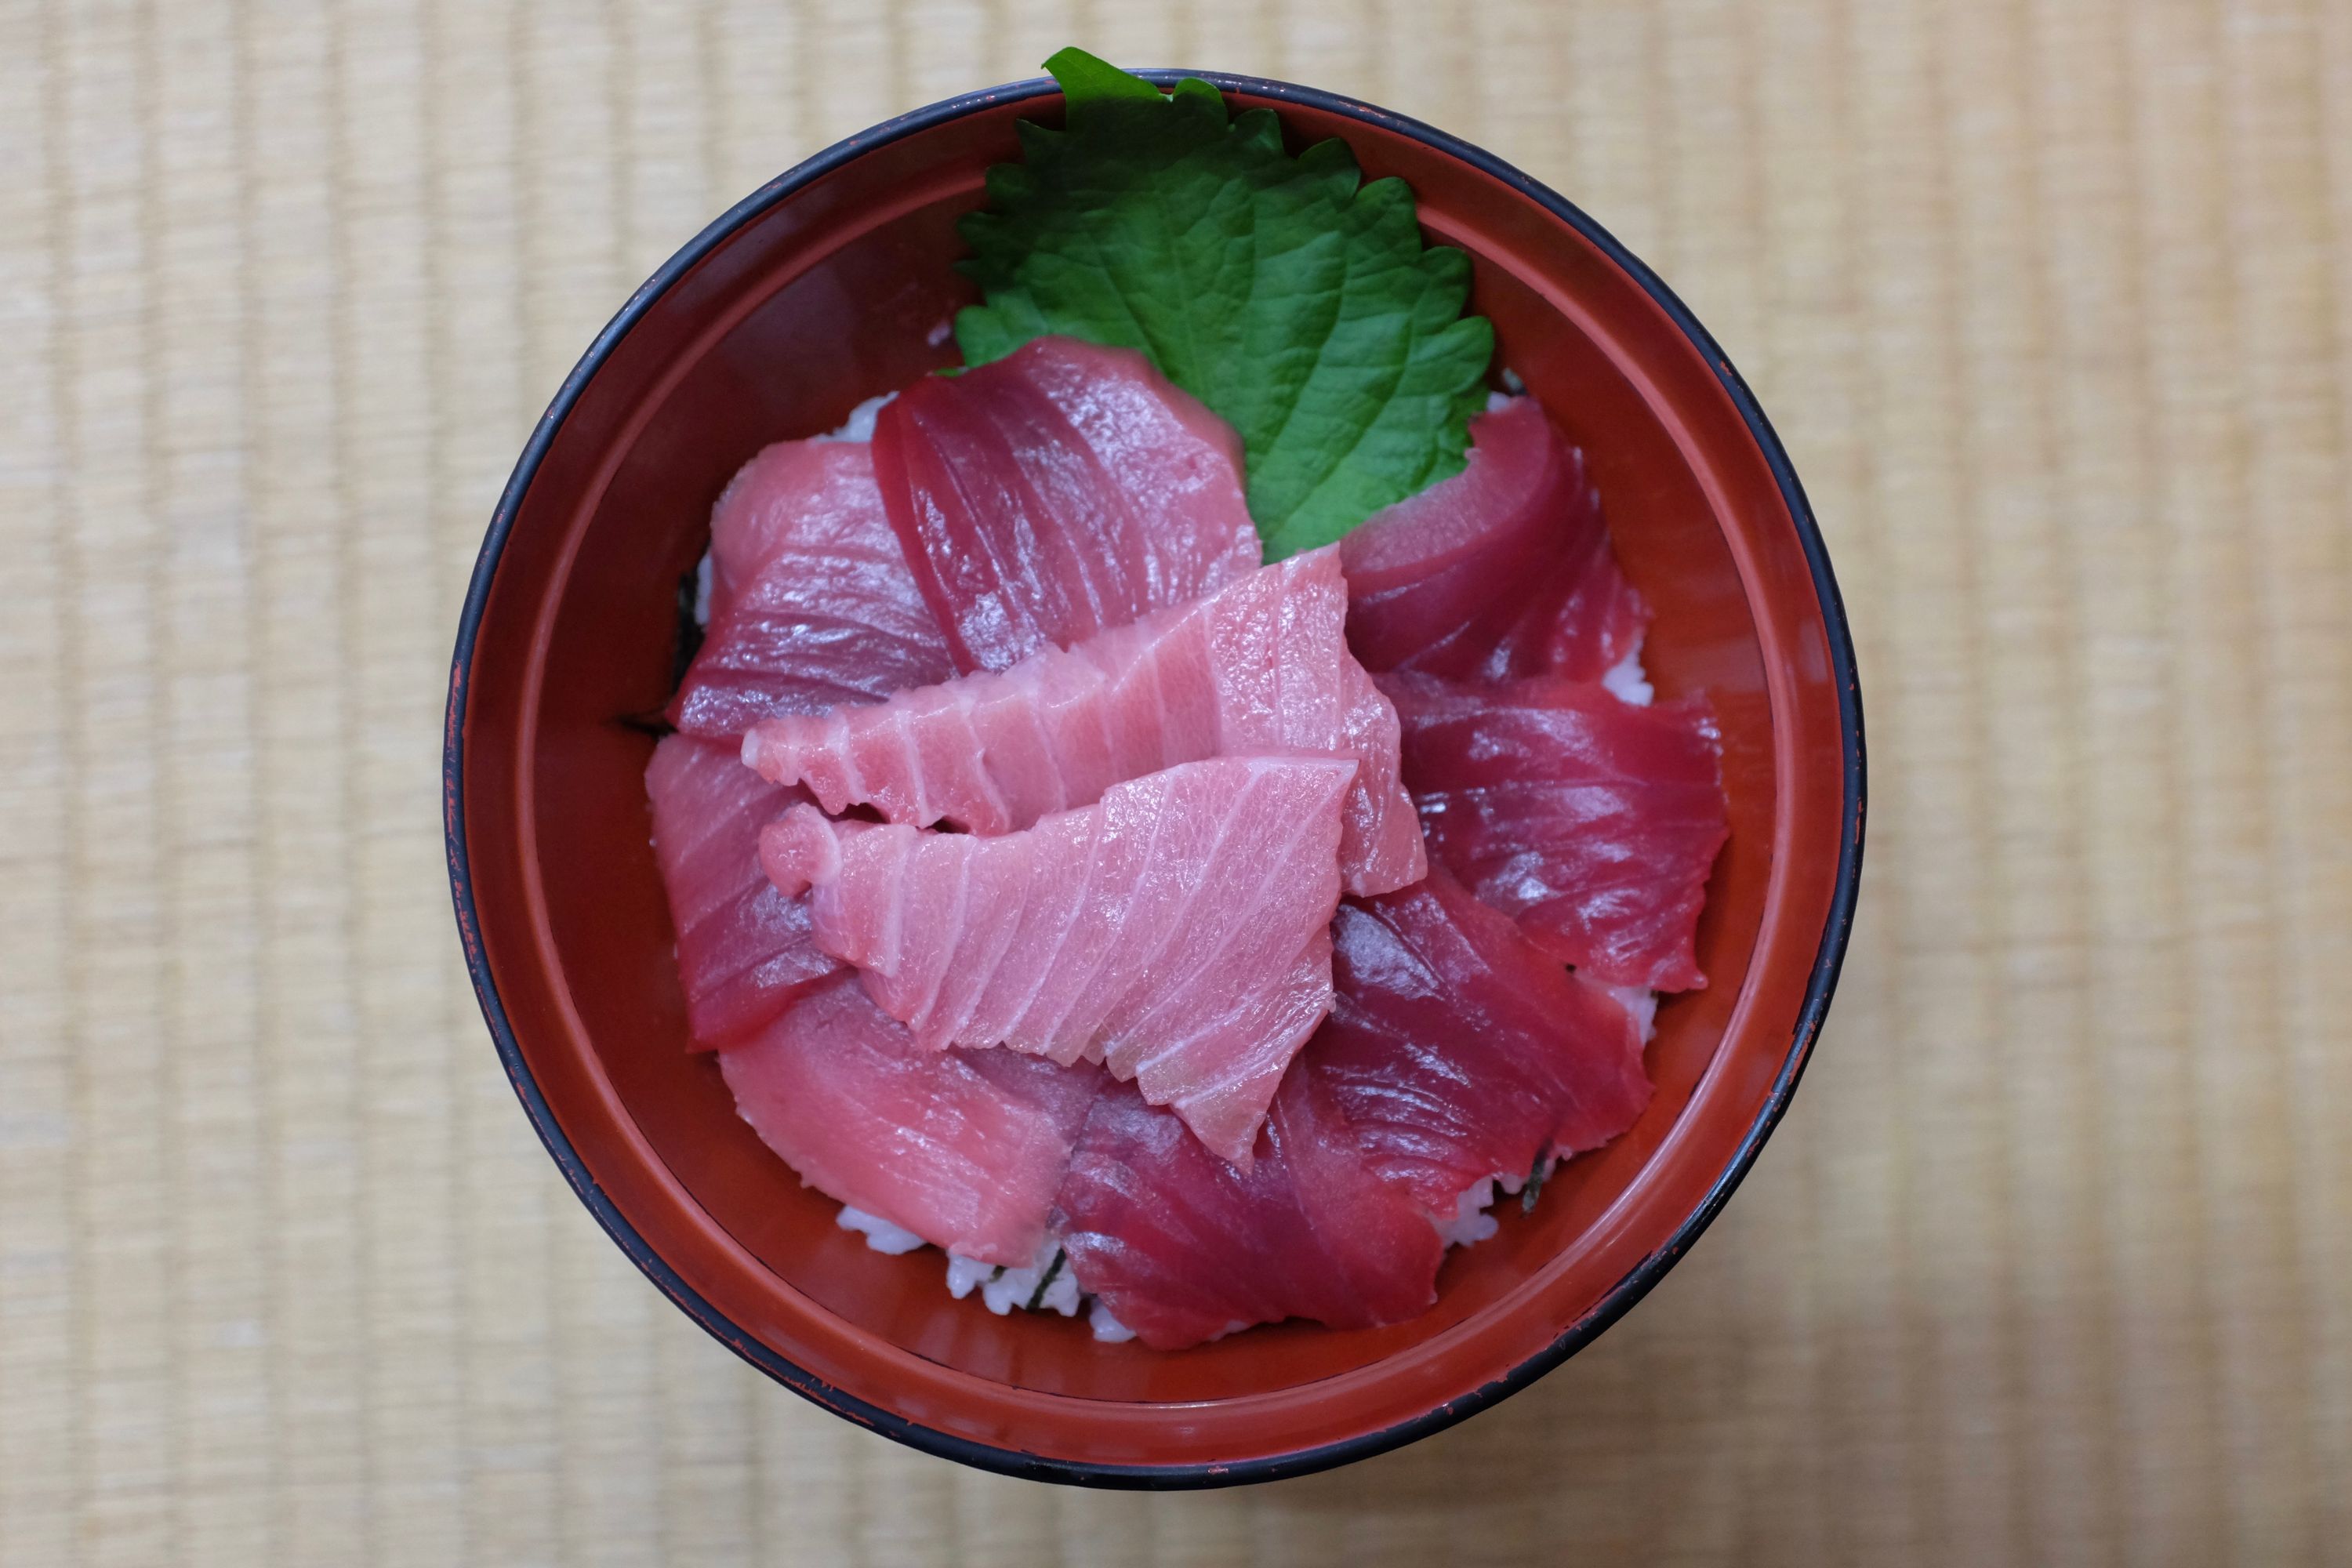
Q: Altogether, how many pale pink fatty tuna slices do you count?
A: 2